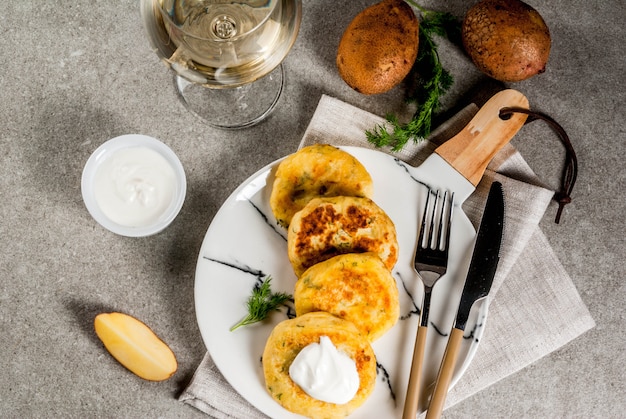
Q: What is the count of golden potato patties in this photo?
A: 4